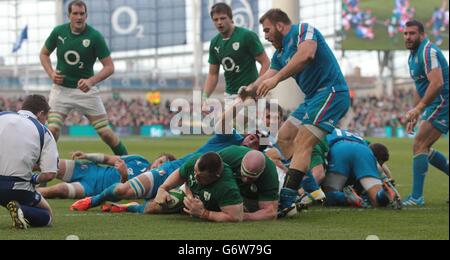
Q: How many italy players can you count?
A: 5